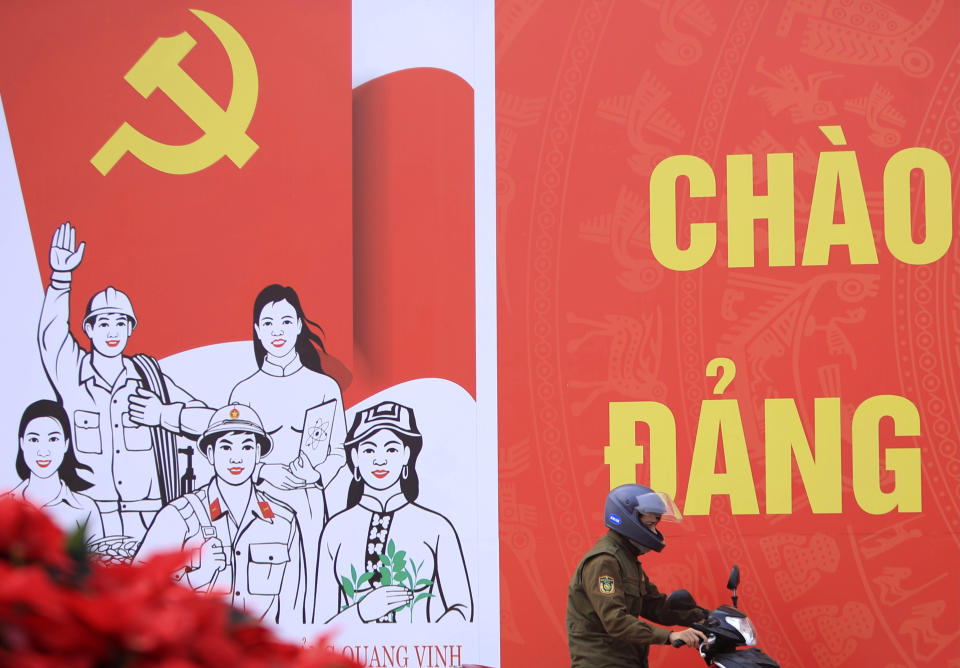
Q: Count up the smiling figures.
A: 5